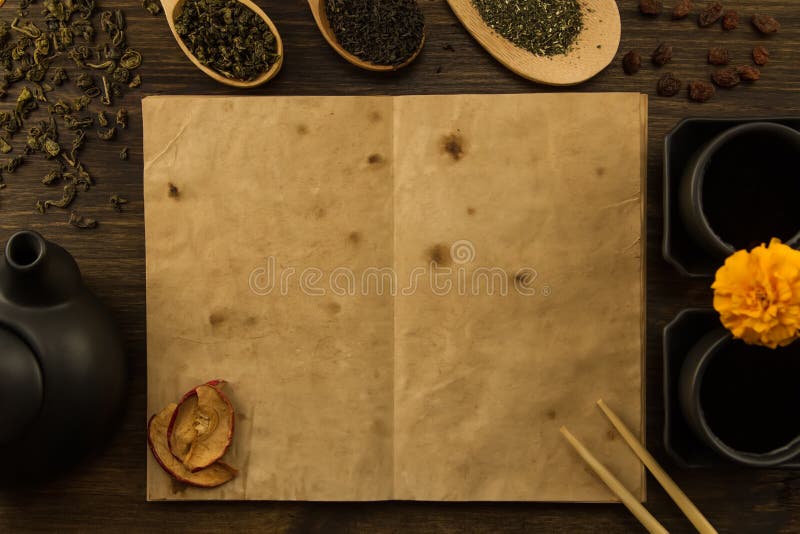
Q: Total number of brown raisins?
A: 13